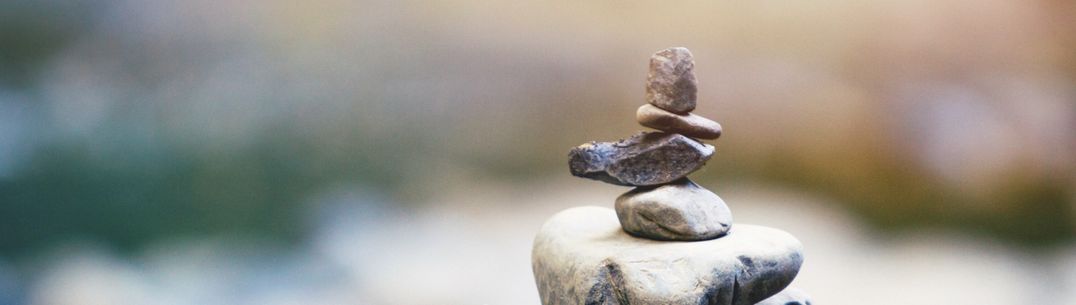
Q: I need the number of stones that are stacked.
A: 5